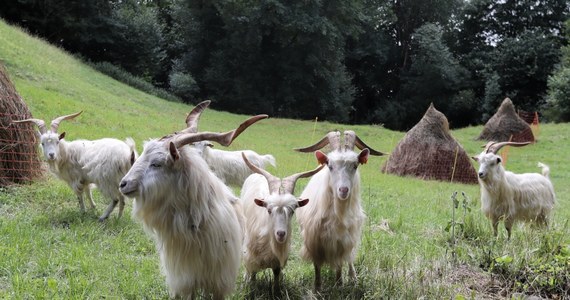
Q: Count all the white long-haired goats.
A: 6